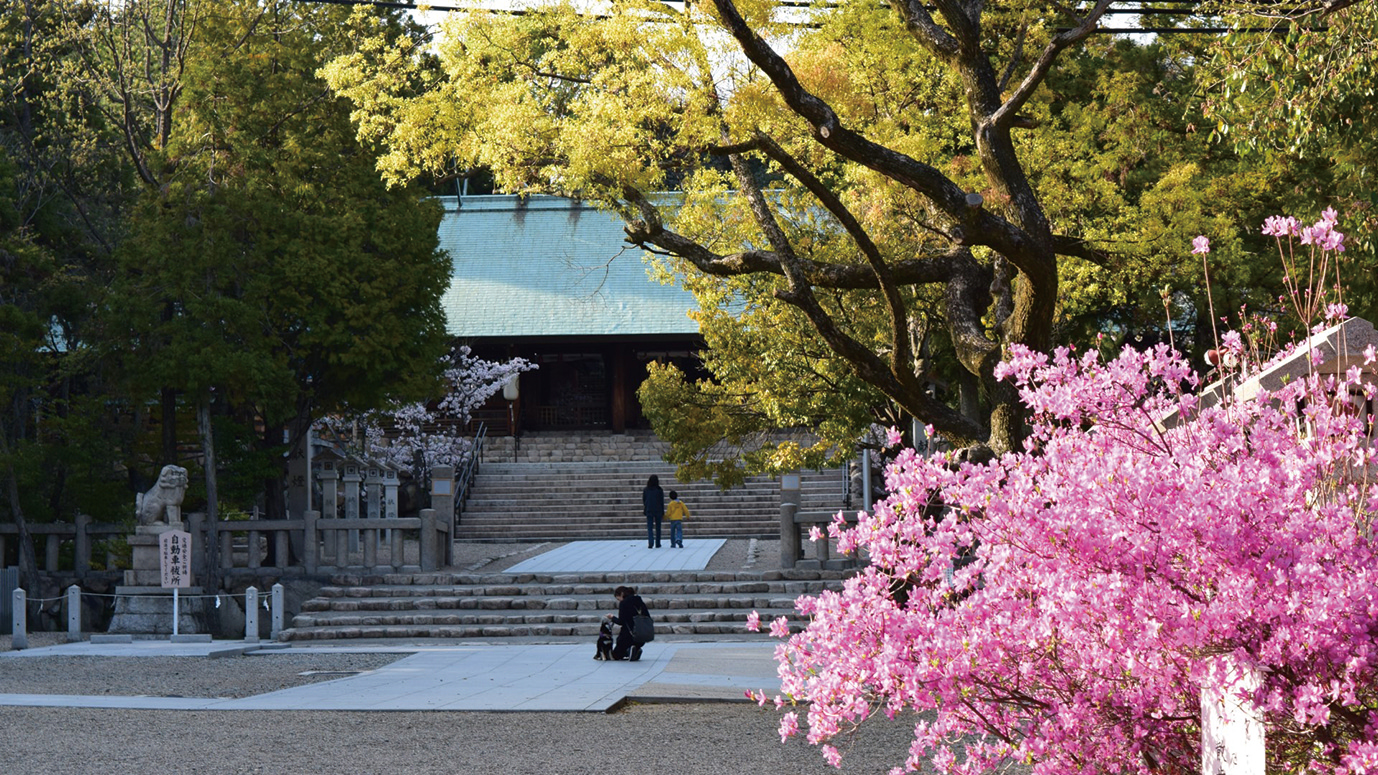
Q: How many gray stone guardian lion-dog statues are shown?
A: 1